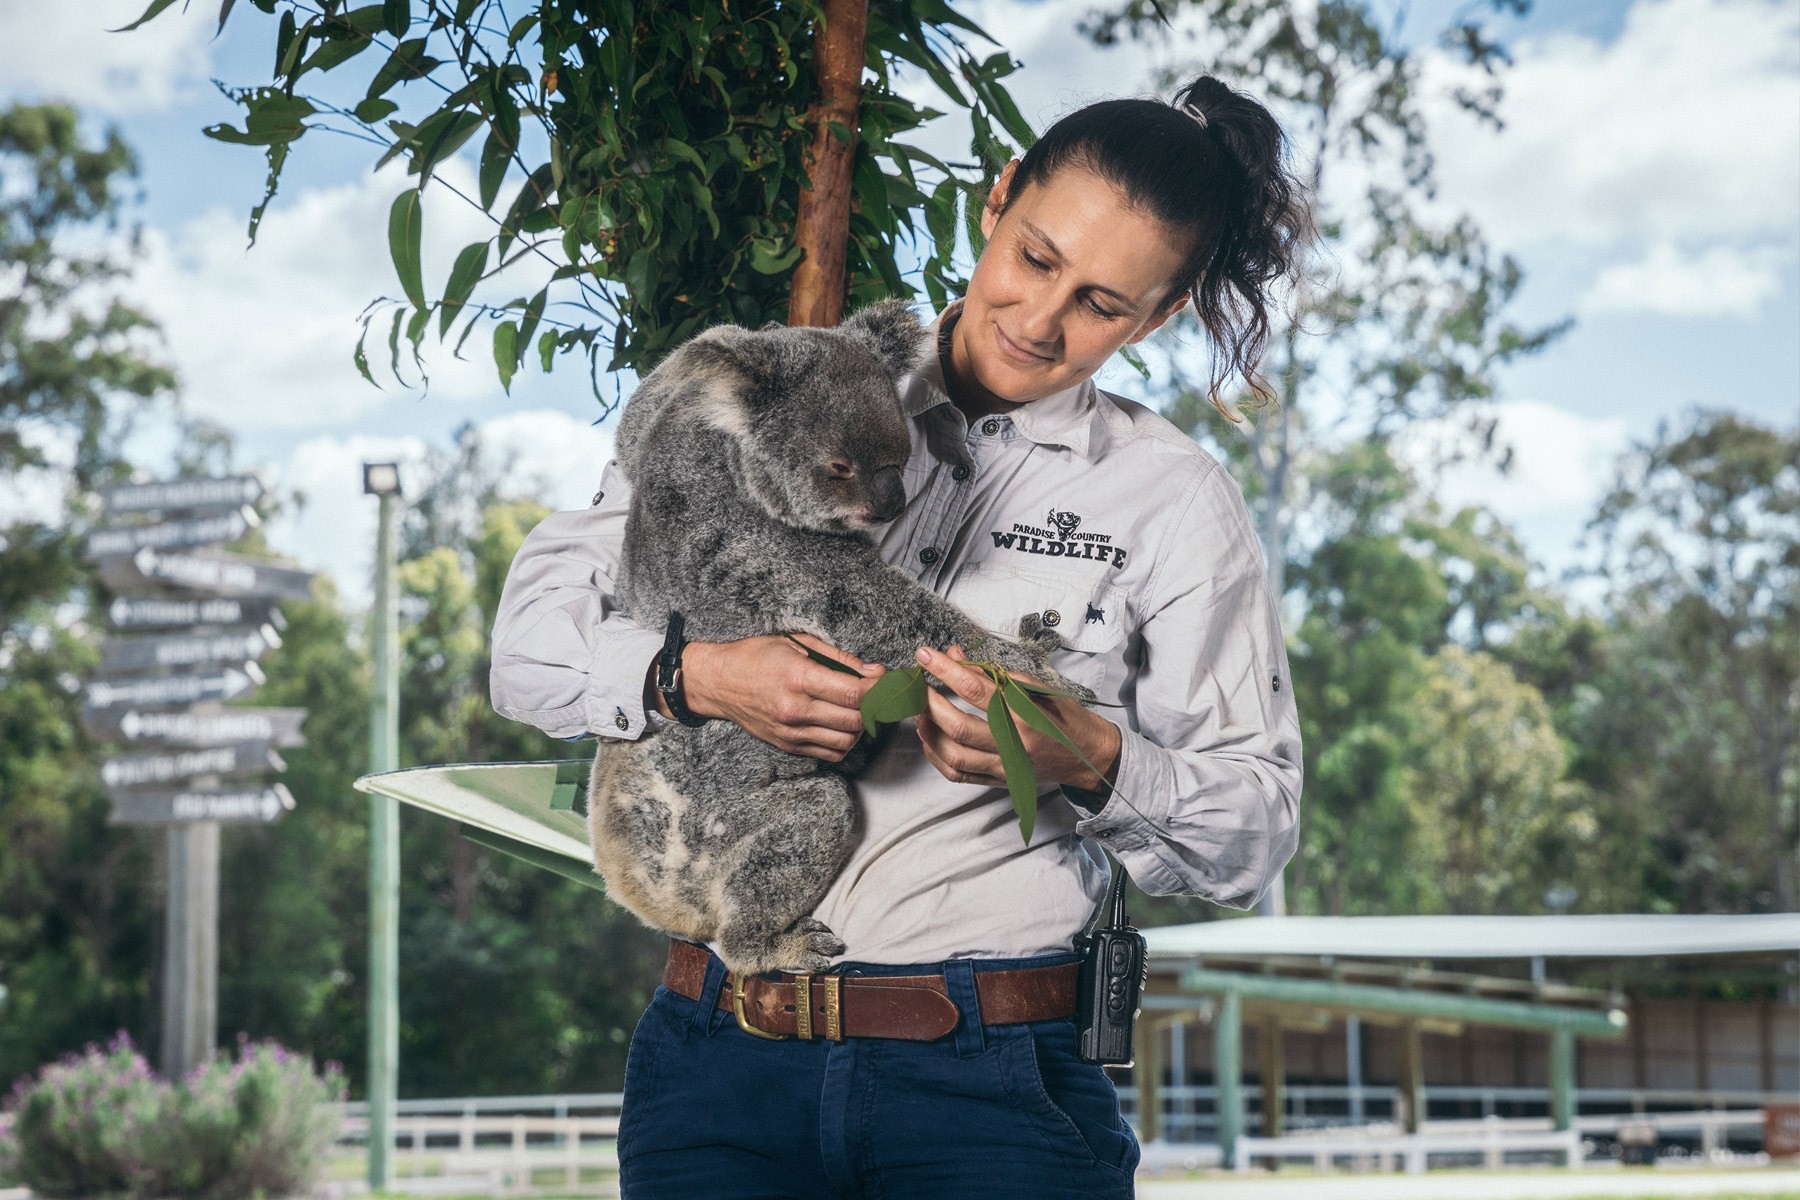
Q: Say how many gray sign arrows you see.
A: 9